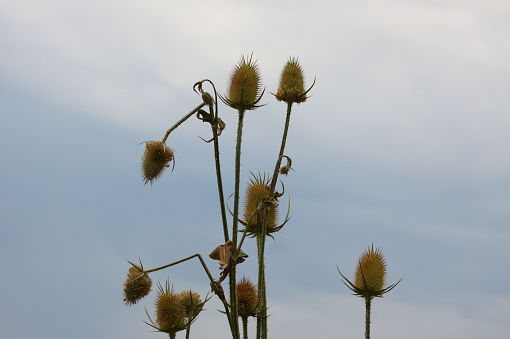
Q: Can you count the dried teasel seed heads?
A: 9